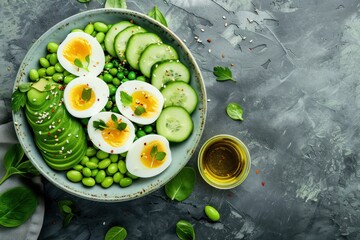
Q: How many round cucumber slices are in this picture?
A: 7